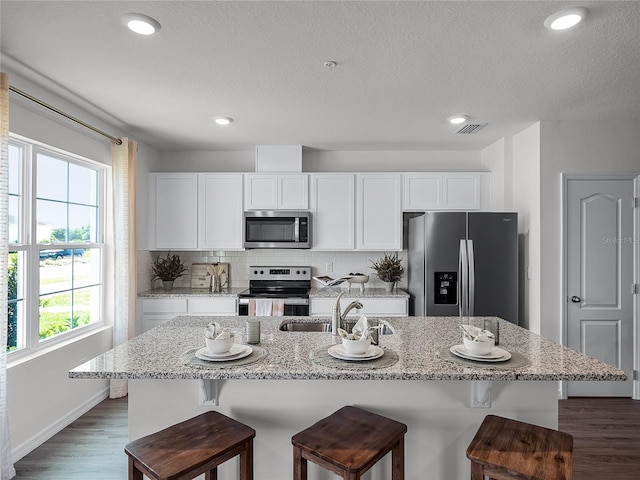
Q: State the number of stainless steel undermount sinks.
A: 1